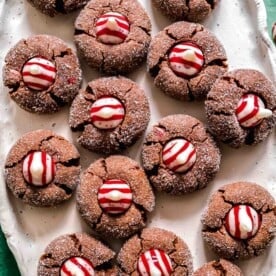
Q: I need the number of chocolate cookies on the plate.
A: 14